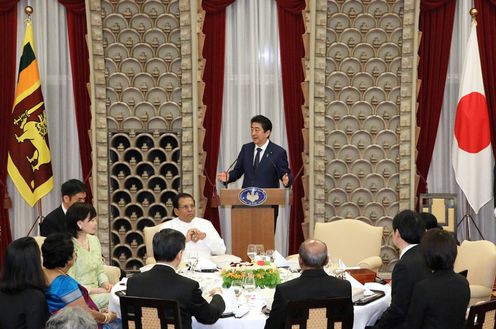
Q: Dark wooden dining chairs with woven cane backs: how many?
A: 3